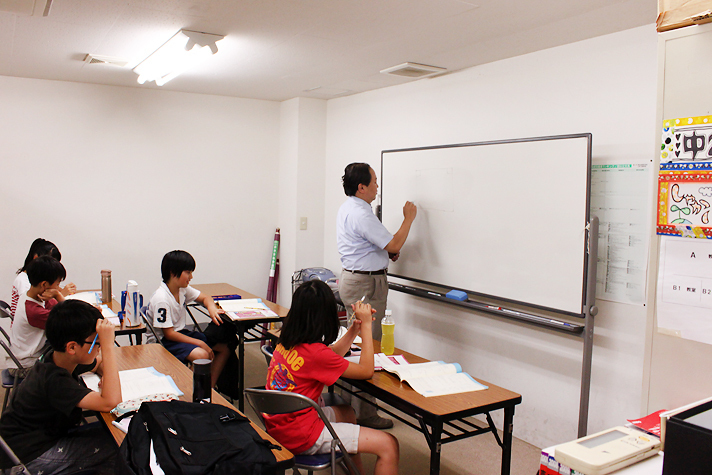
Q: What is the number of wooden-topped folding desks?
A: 4